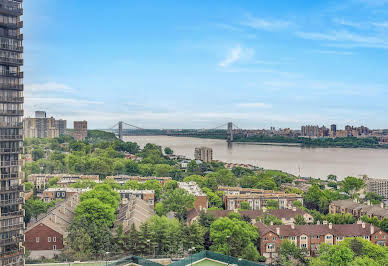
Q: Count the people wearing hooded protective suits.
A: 0